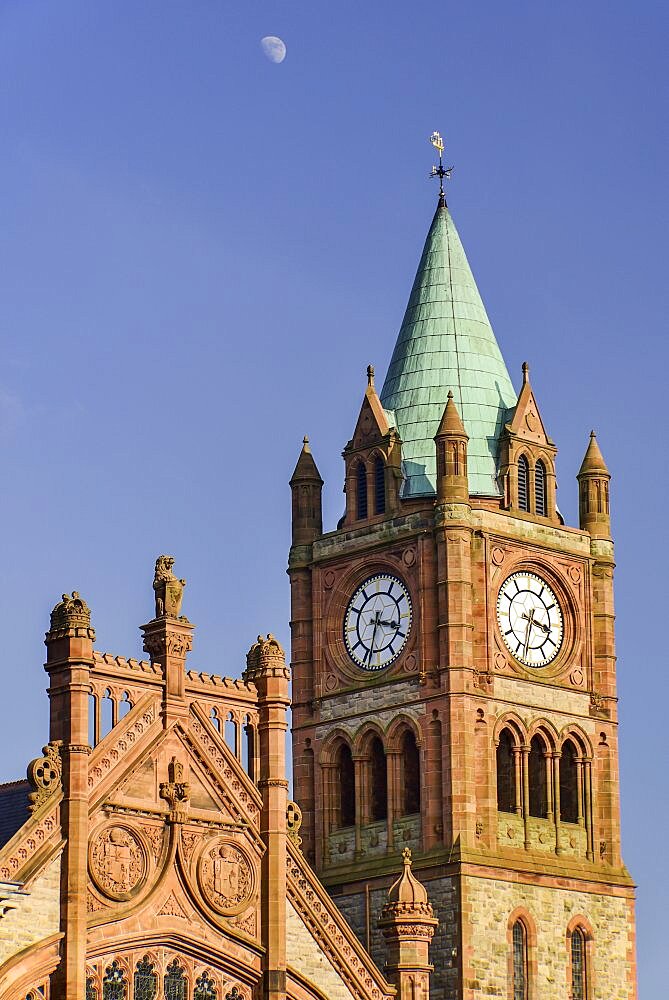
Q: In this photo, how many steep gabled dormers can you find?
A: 2